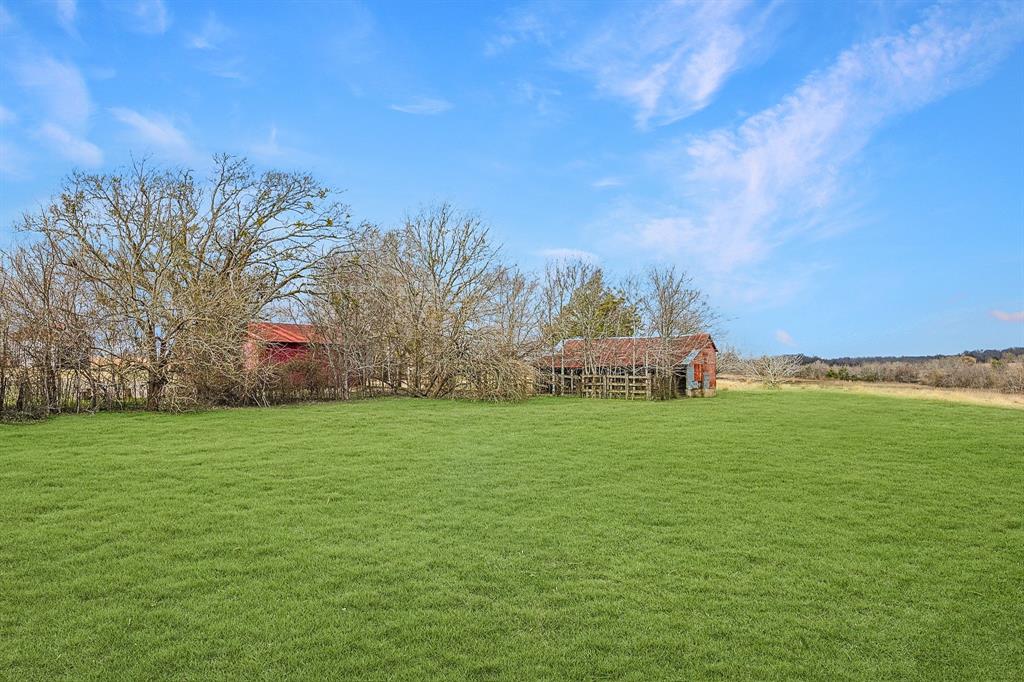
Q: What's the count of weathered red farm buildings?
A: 2